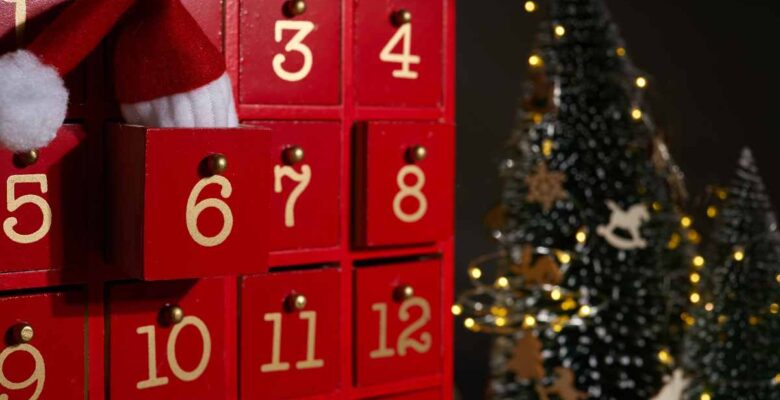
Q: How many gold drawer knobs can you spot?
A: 10